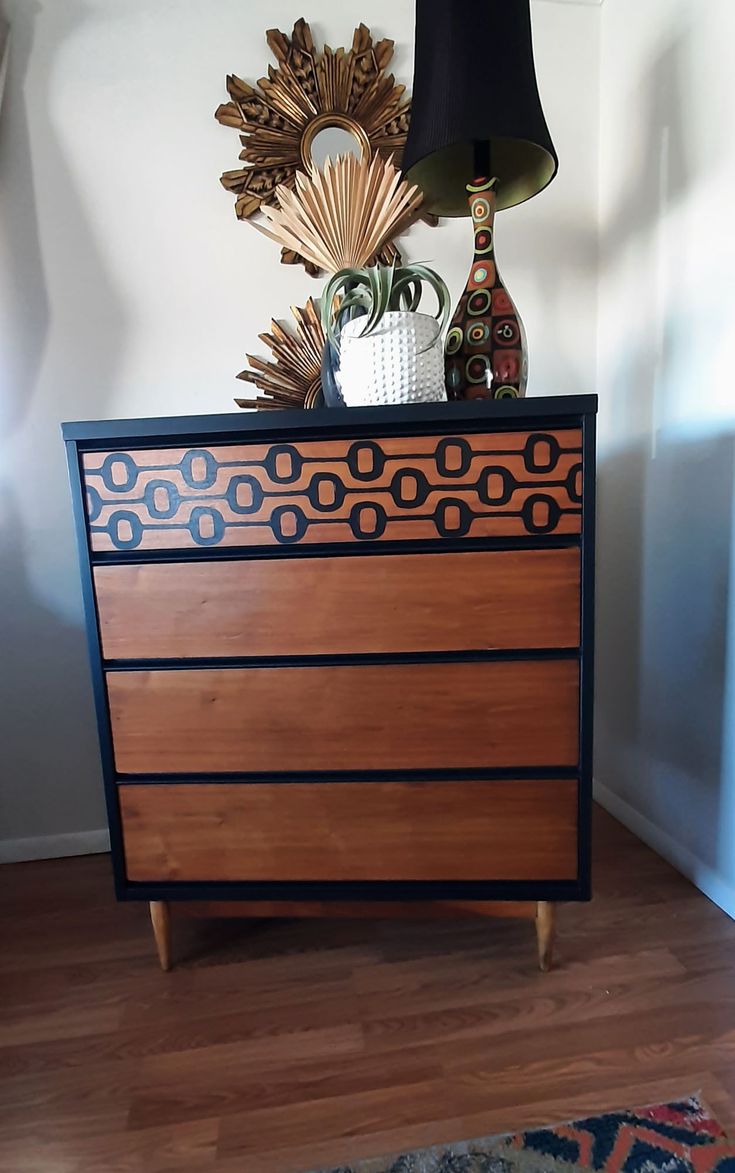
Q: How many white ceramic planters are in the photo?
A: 1